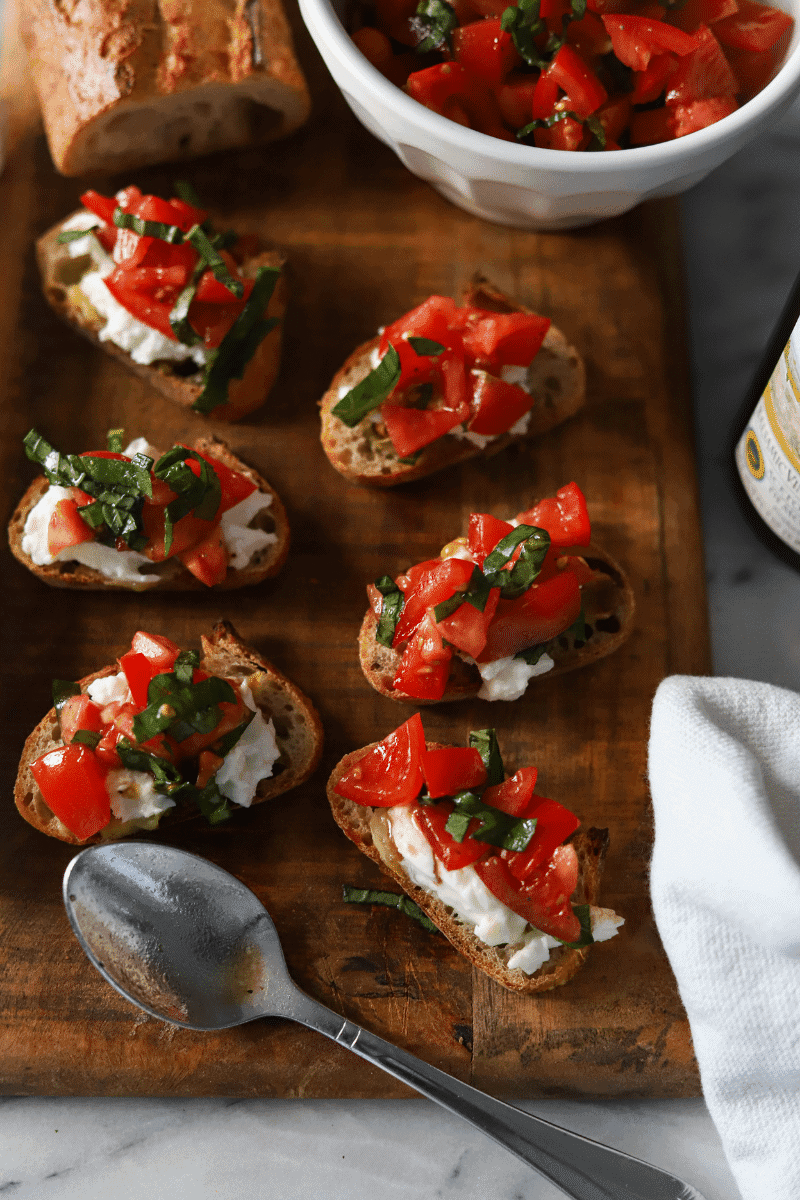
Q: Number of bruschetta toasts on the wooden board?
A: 6